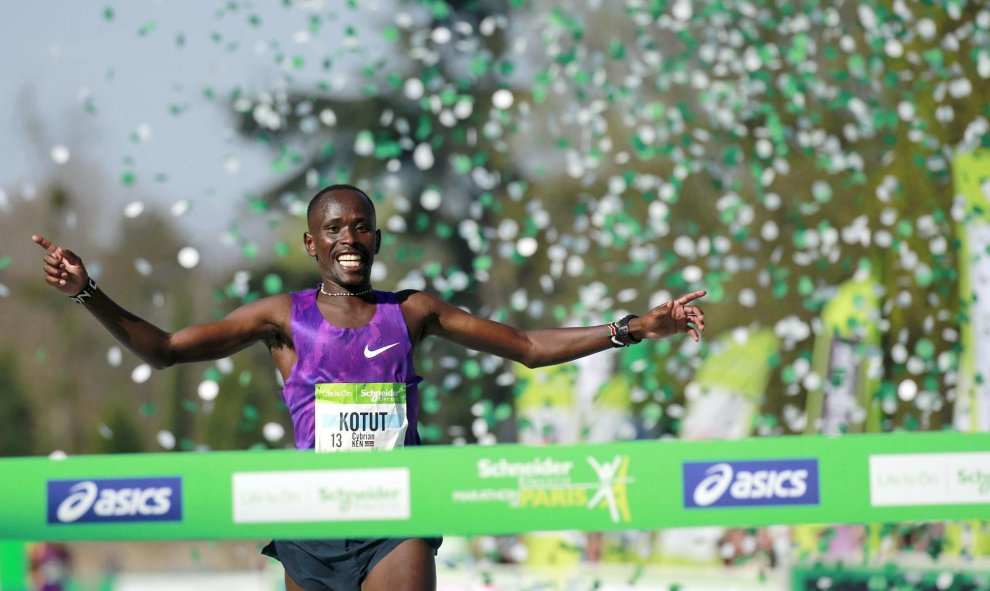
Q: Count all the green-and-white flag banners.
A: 5